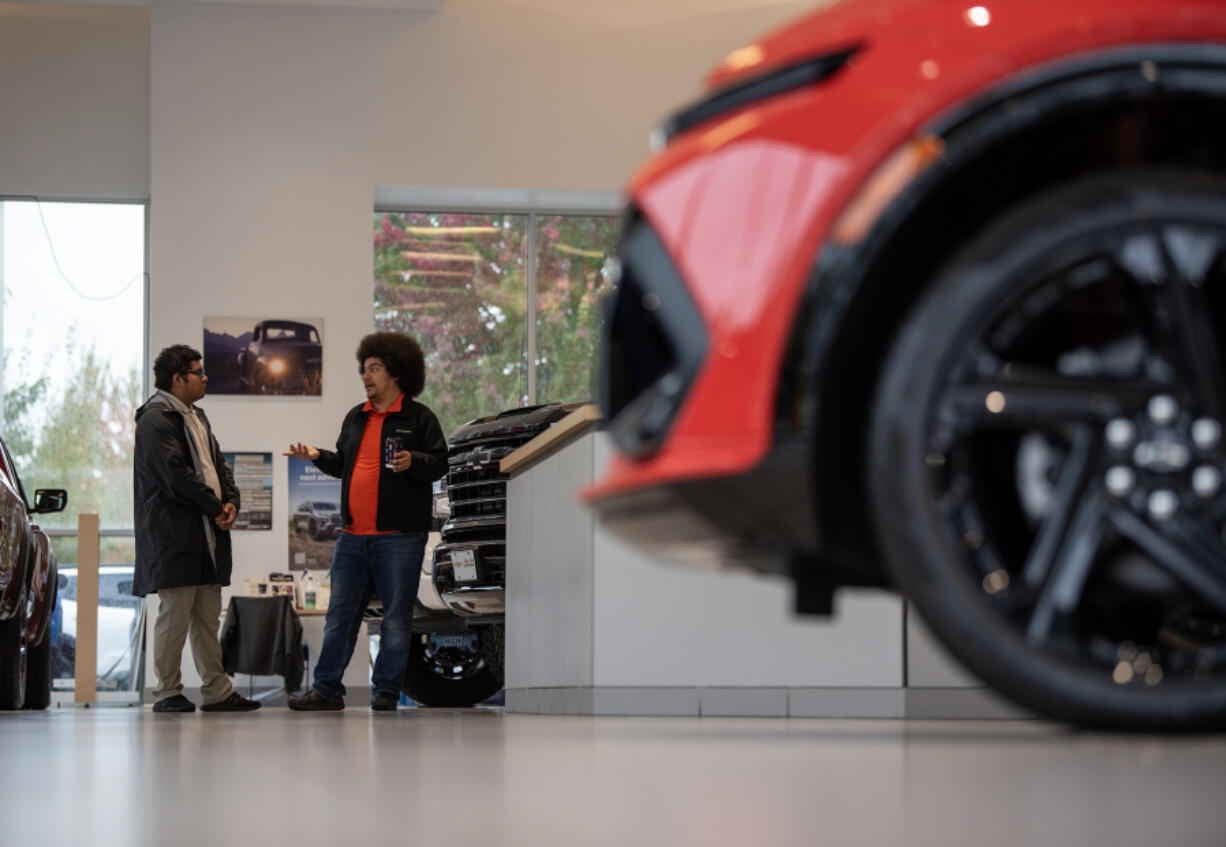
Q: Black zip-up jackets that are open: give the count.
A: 2